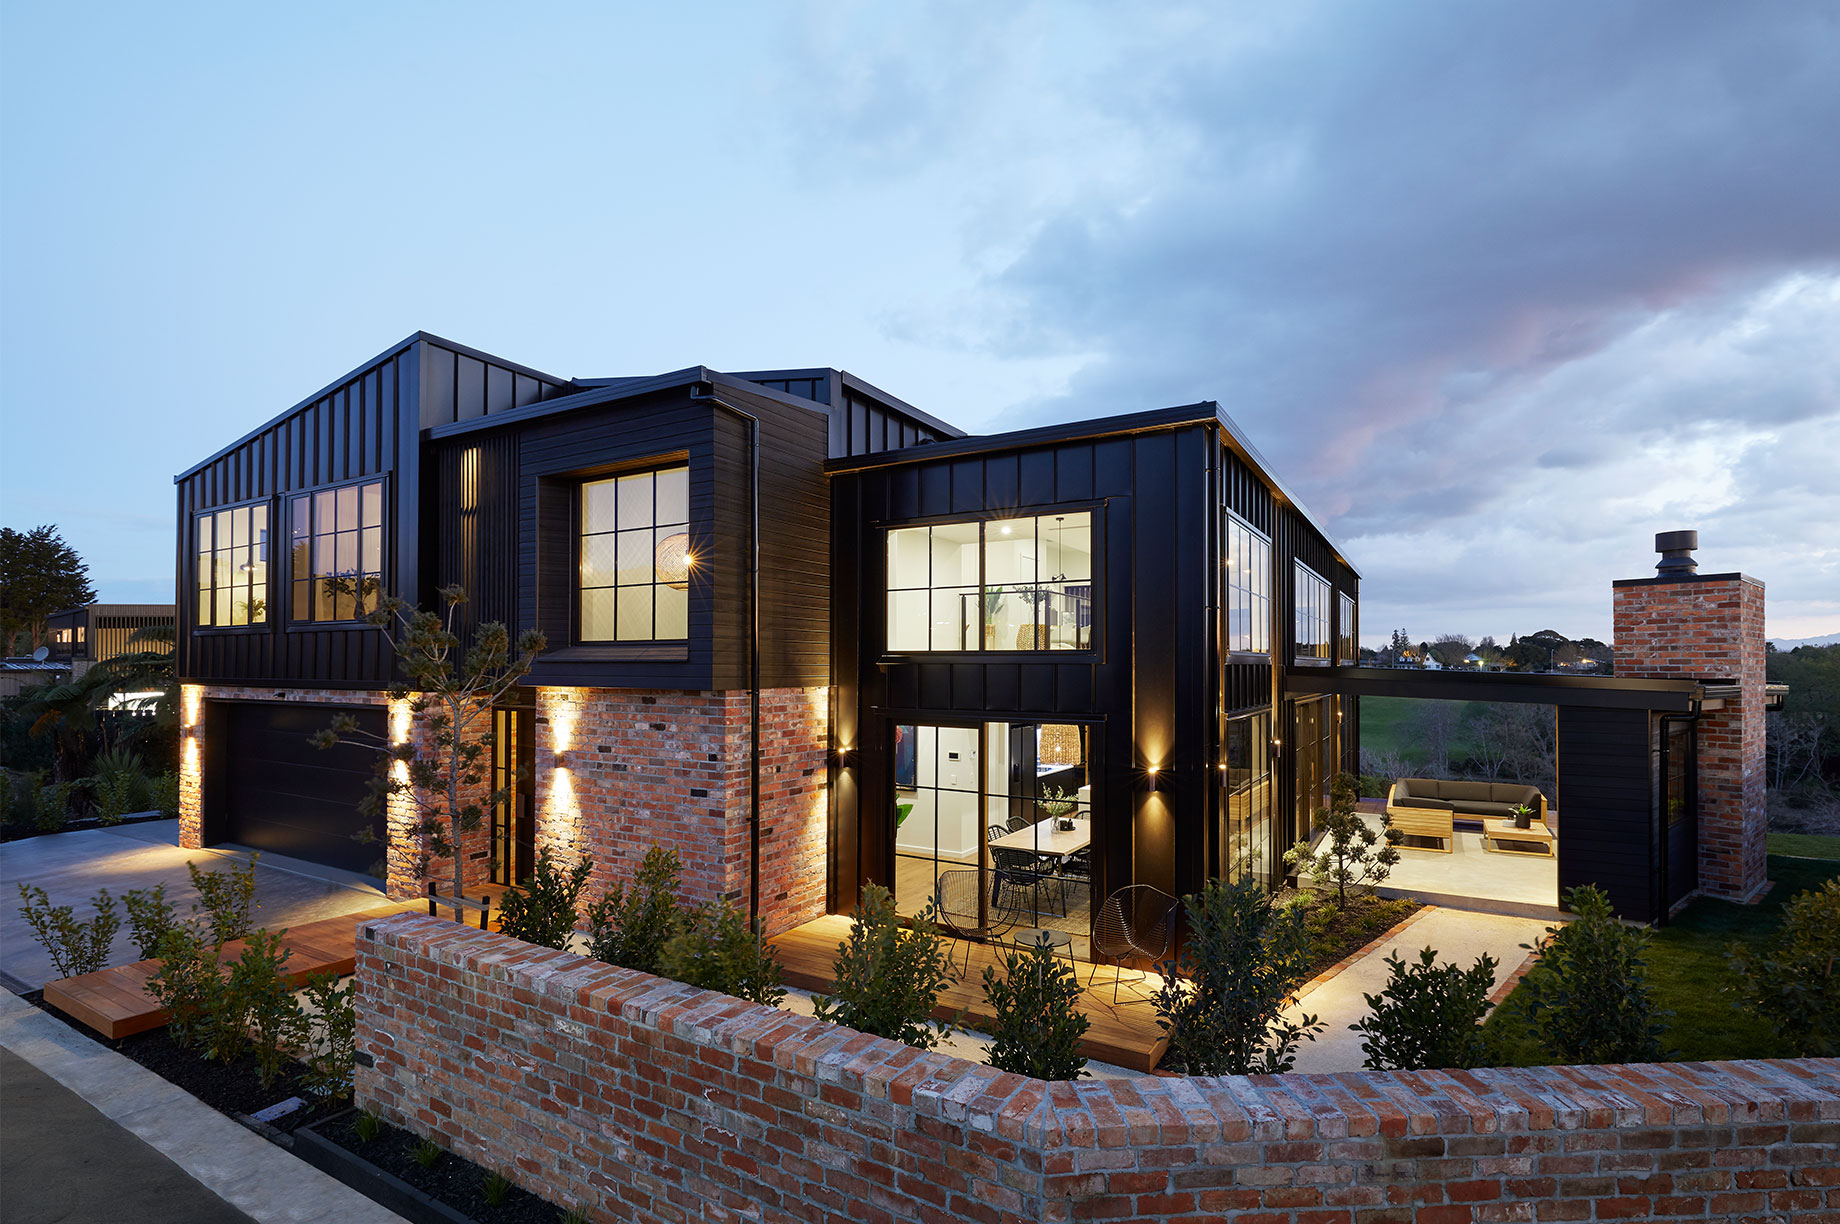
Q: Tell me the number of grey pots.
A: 1